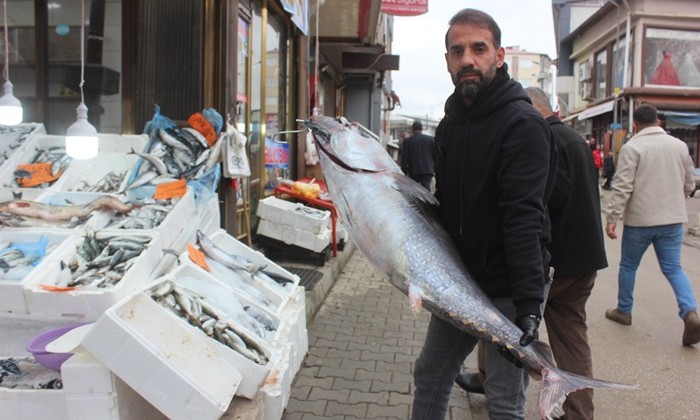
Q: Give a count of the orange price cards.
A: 5